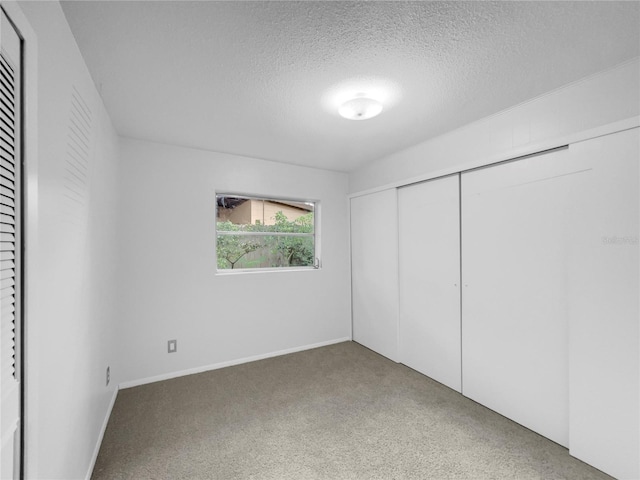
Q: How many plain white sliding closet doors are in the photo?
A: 4